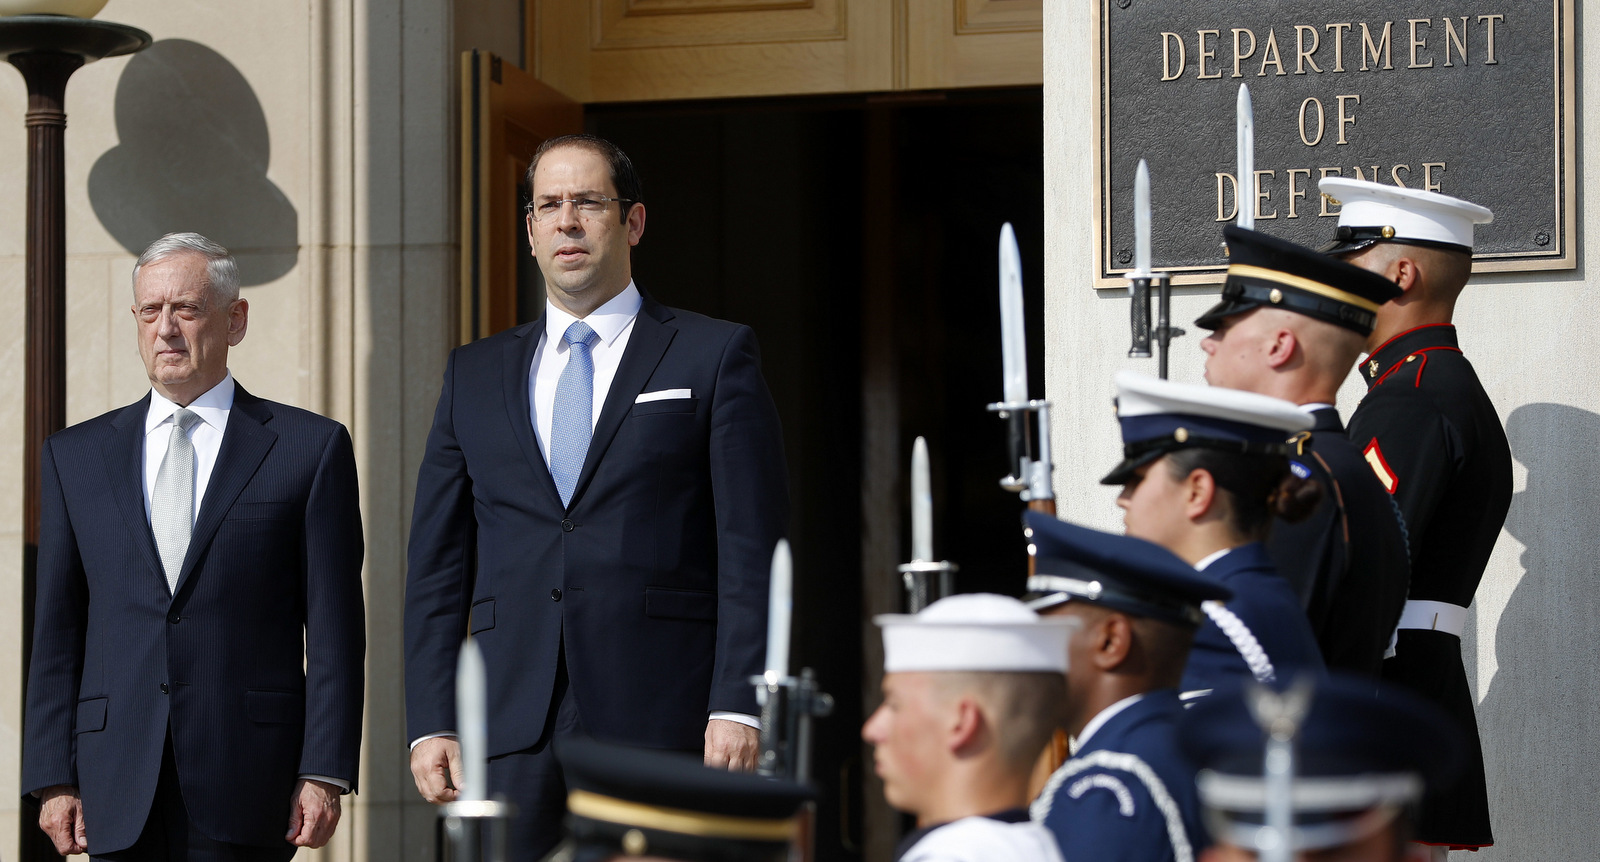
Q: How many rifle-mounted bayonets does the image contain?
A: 6